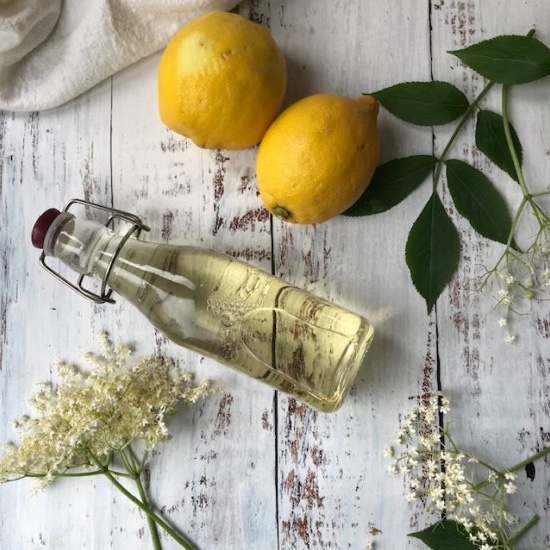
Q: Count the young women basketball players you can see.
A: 0